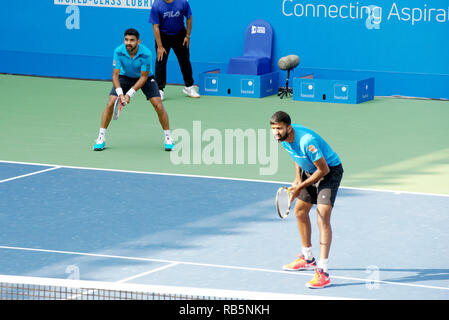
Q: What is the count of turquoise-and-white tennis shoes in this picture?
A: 2